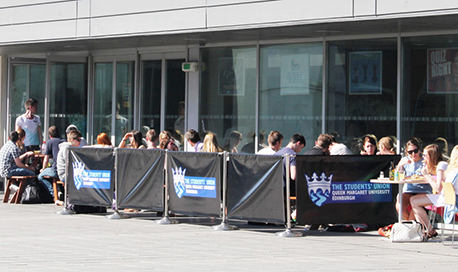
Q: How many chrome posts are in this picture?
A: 5